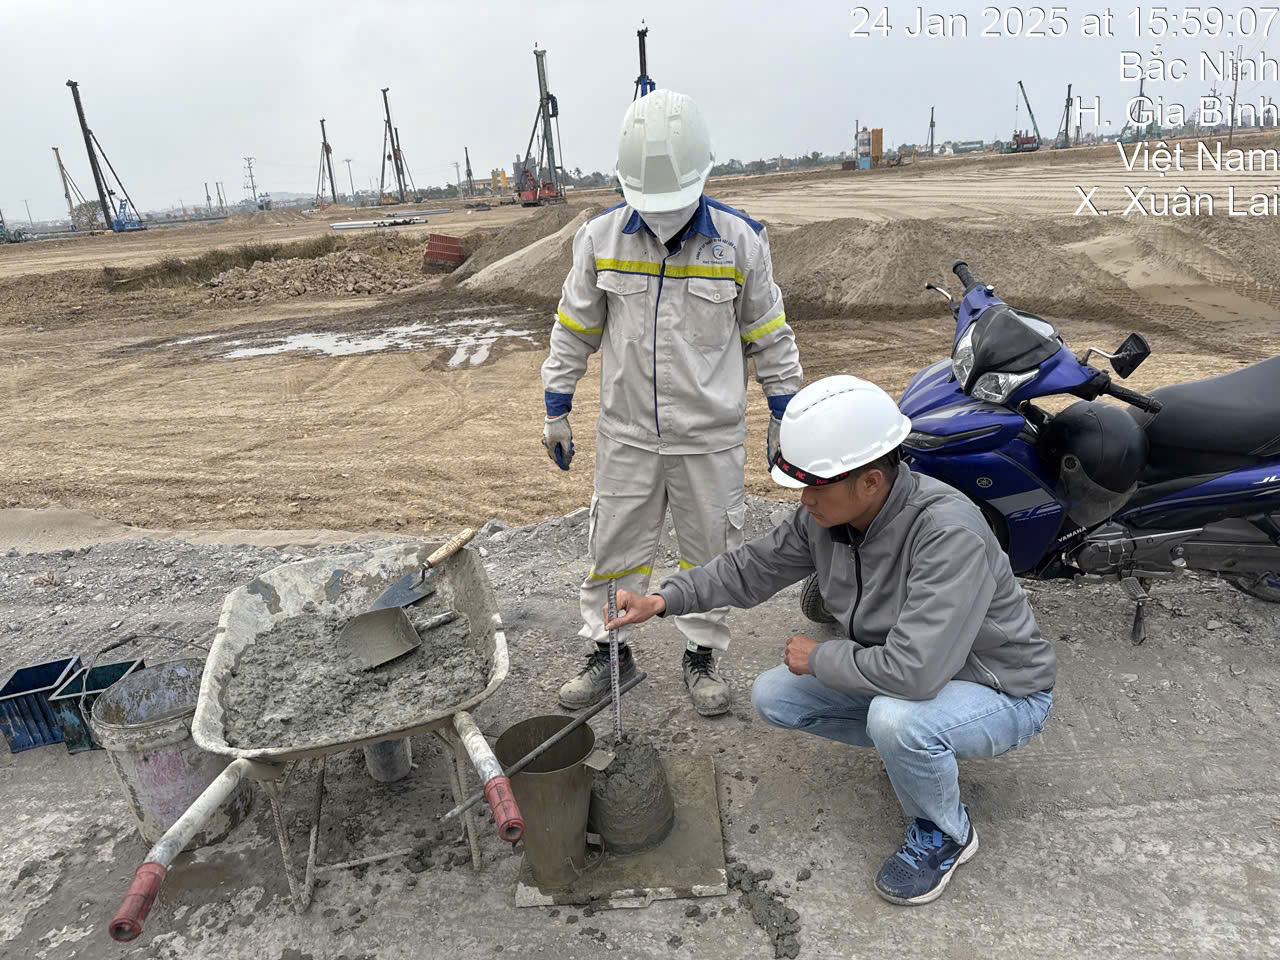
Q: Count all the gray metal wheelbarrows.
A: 1